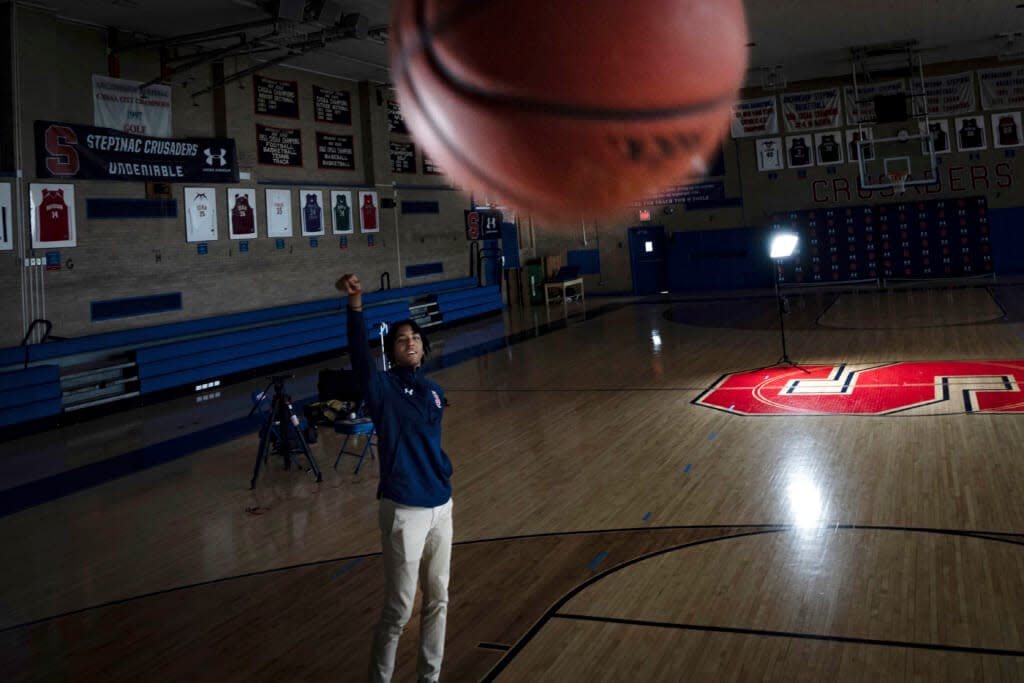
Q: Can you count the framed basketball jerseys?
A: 15